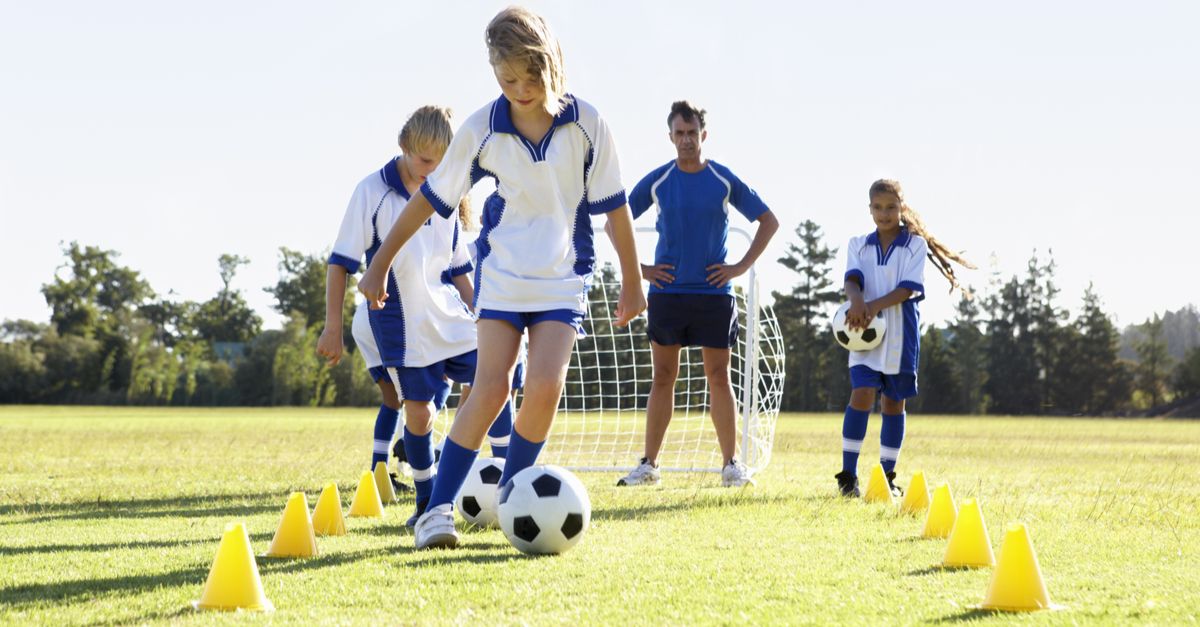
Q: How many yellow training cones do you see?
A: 10